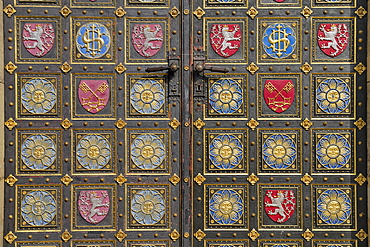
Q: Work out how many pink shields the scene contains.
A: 4